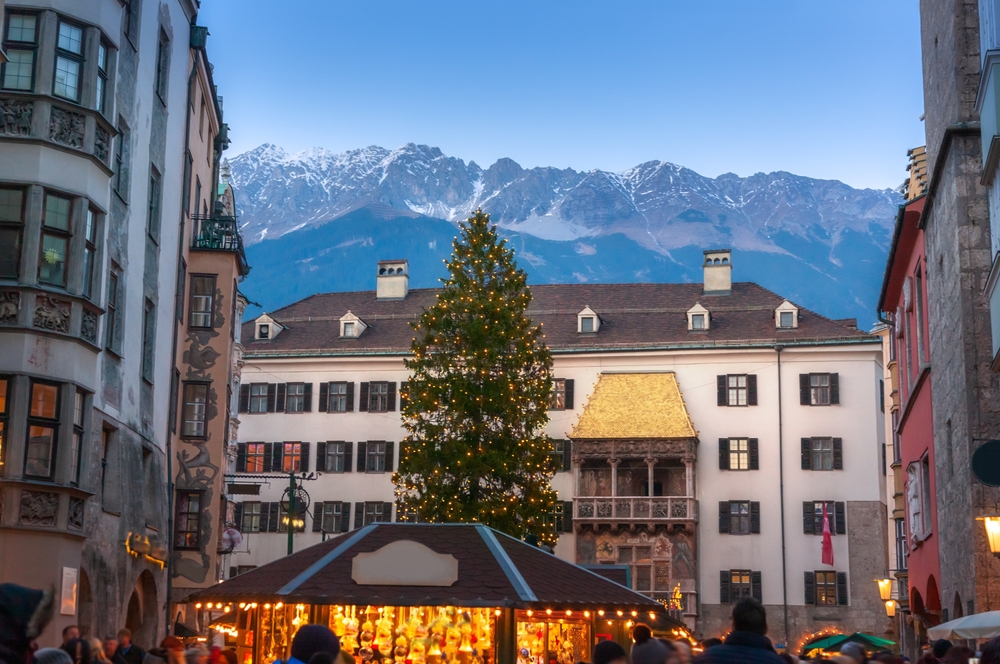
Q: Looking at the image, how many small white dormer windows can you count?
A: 5